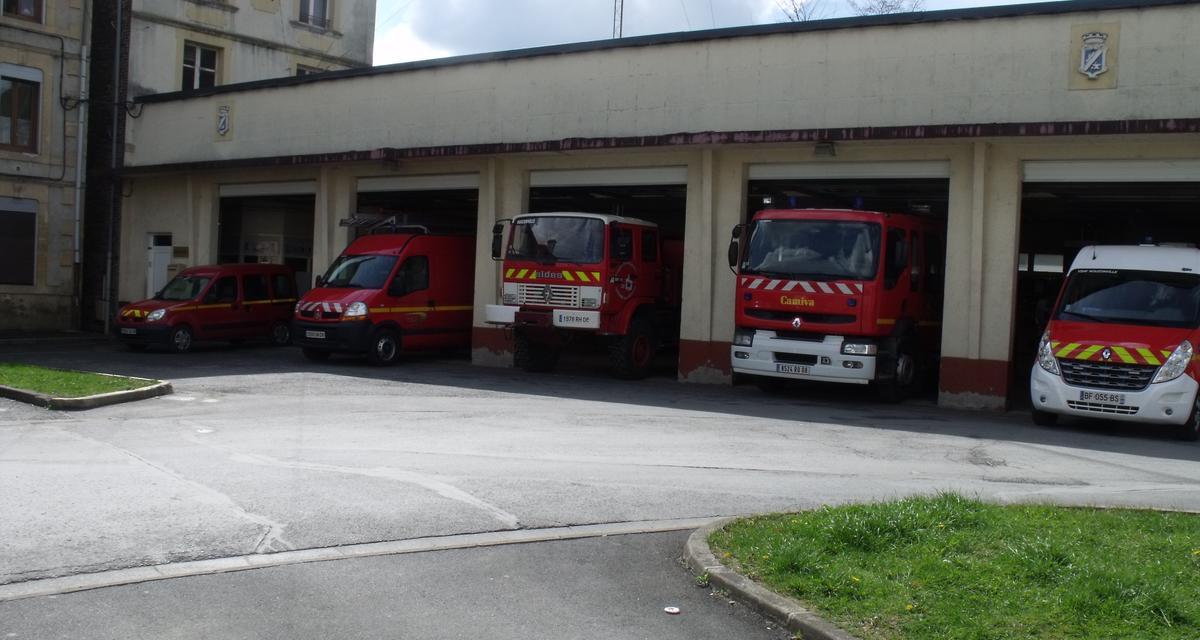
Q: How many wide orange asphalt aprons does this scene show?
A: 0